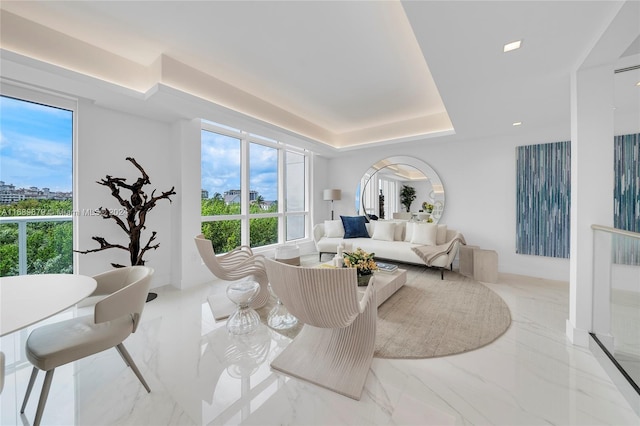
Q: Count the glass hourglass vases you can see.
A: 2